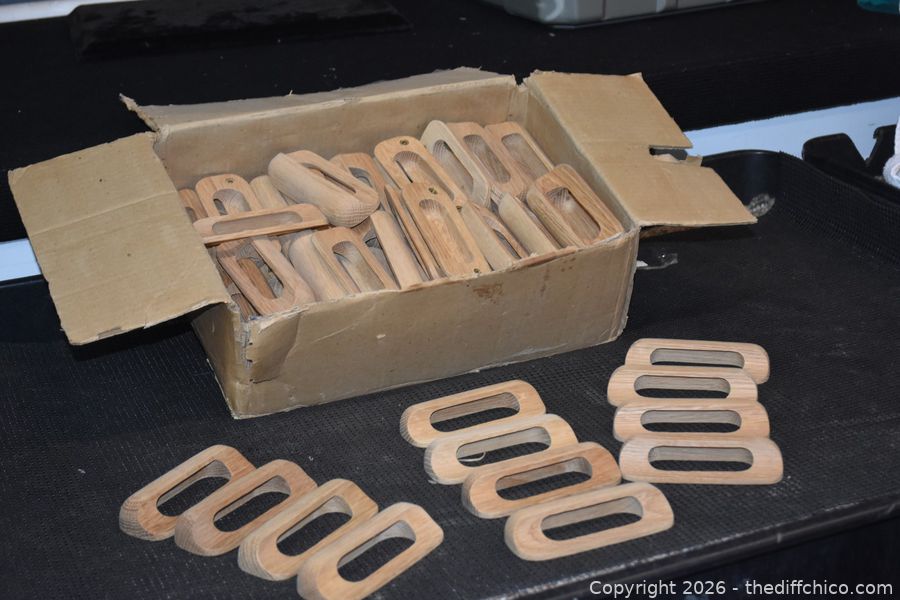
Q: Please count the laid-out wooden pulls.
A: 12